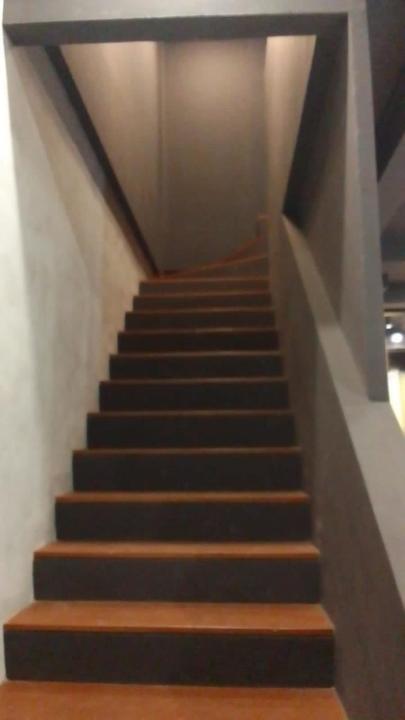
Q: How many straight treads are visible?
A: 12